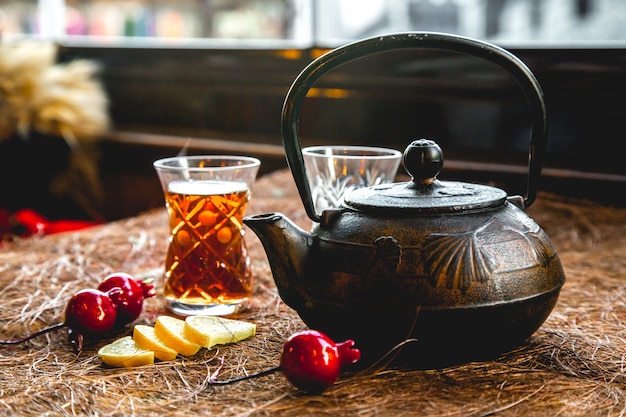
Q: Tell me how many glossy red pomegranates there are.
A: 3